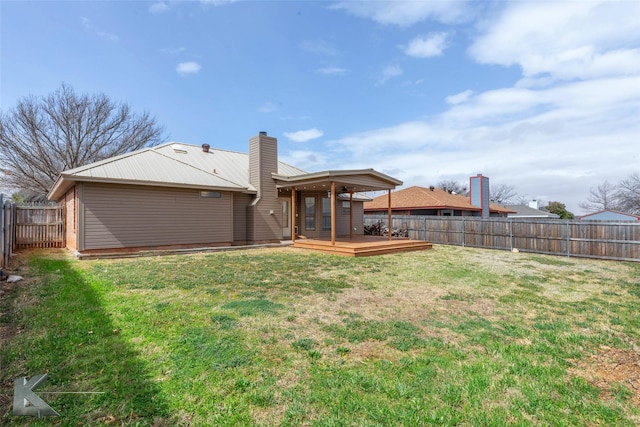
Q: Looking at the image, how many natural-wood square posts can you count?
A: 4